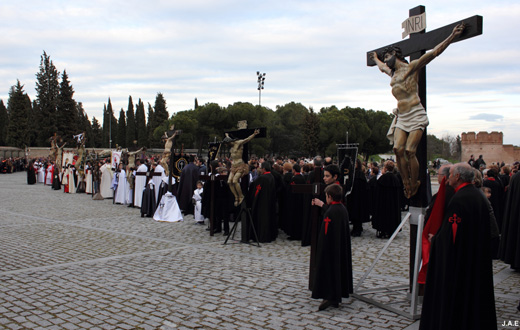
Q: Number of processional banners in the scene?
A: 5